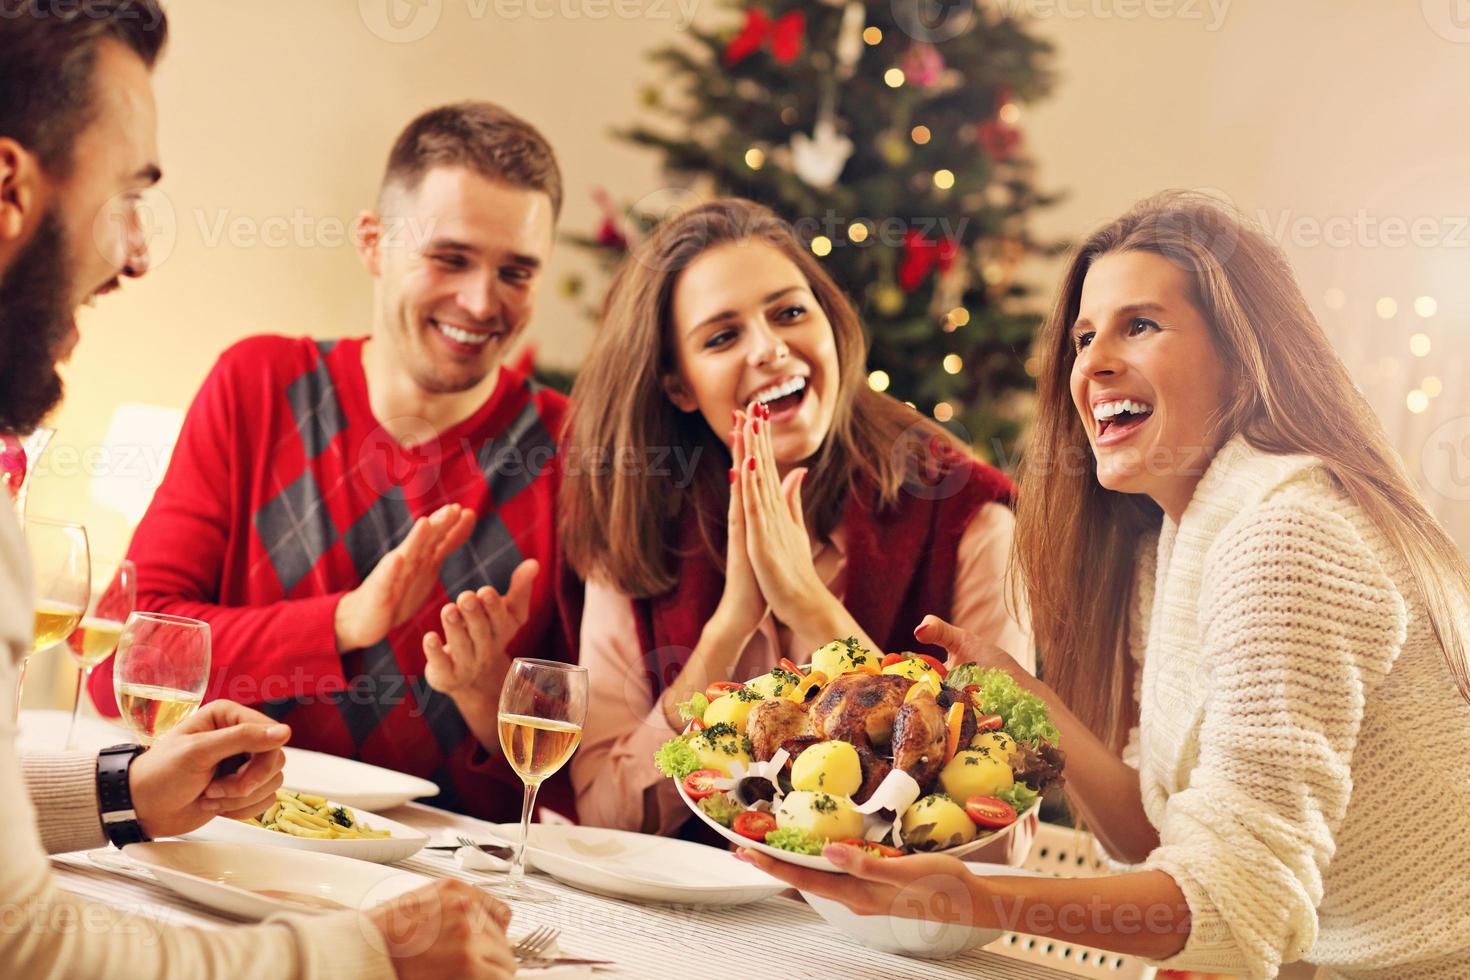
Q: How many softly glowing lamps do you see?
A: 1